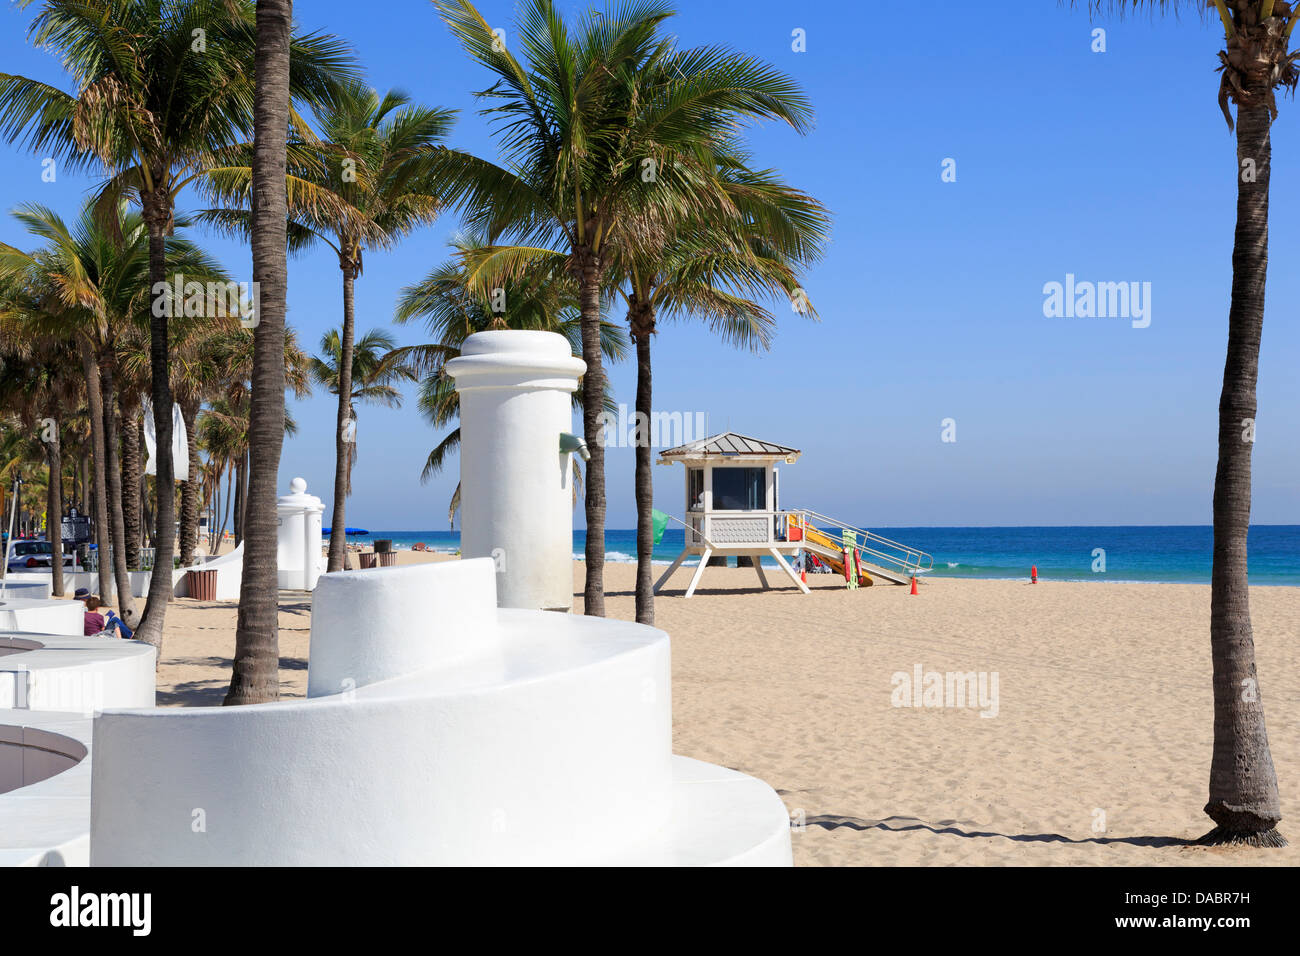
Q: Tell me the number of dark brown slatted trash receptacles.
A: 3